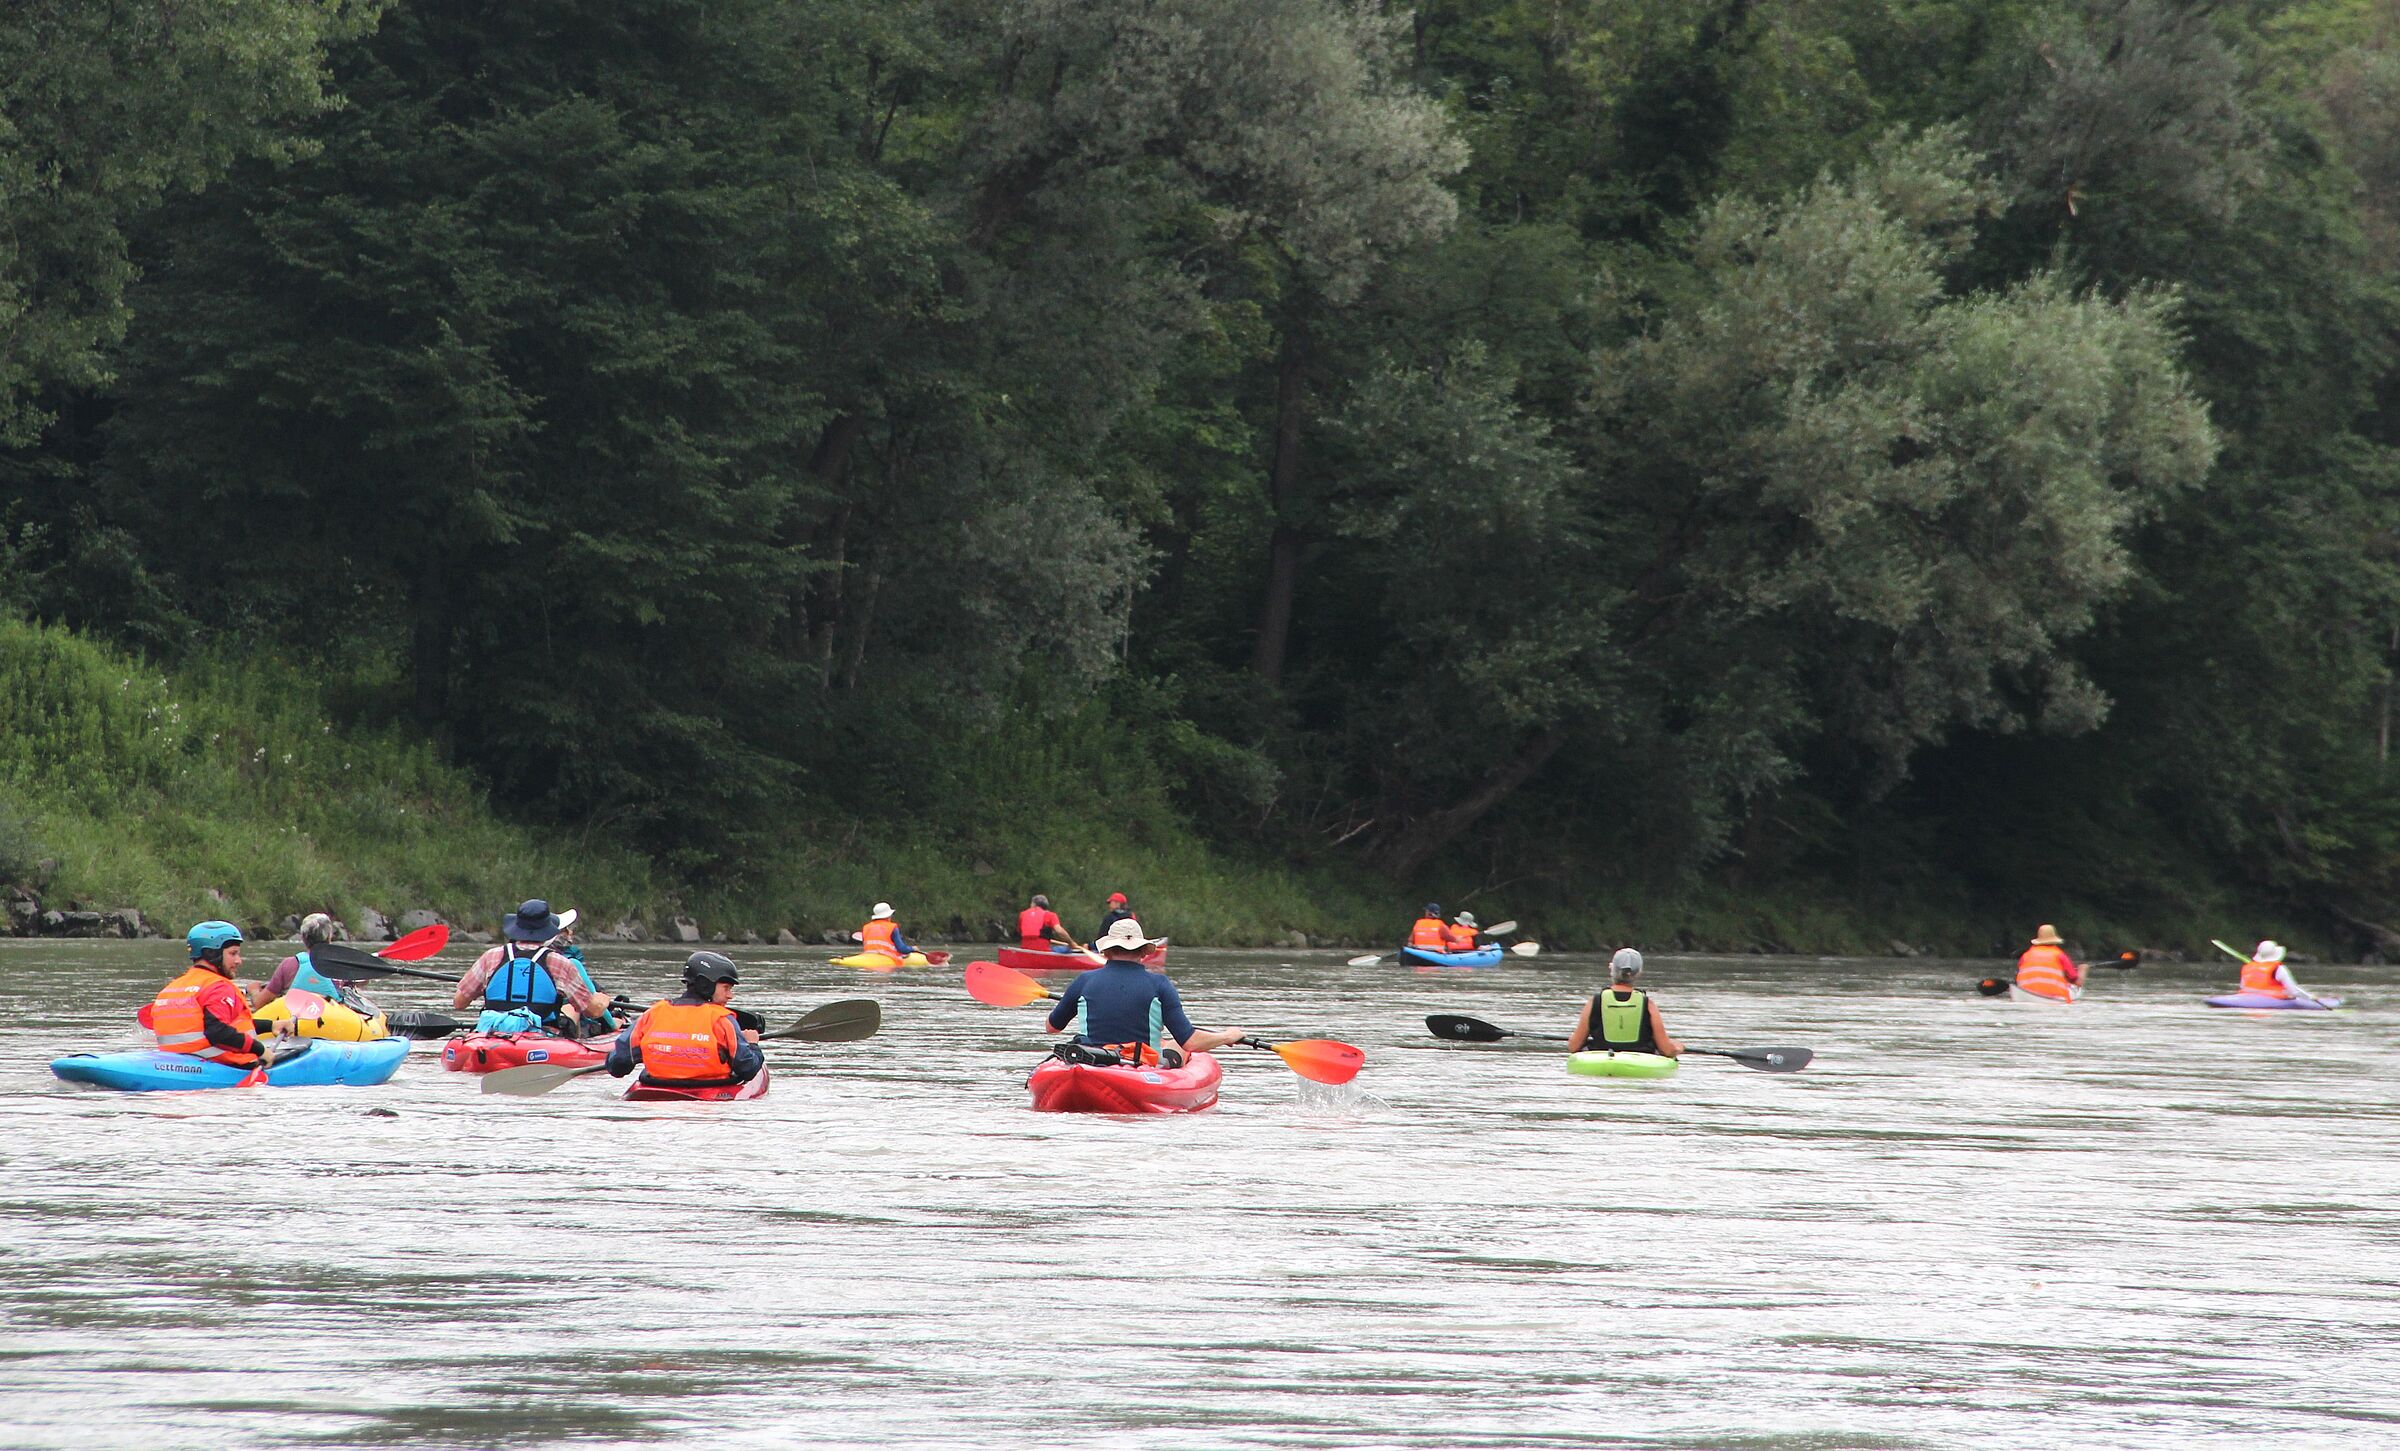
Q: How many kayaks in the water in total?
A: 11